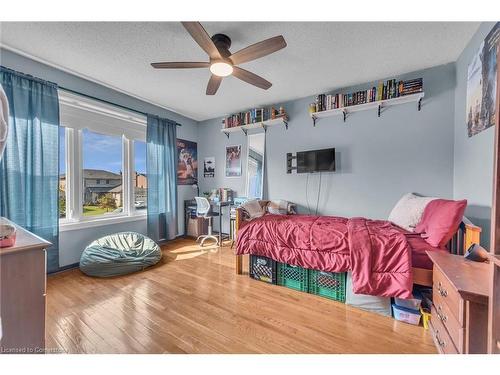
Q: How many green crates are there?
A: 2